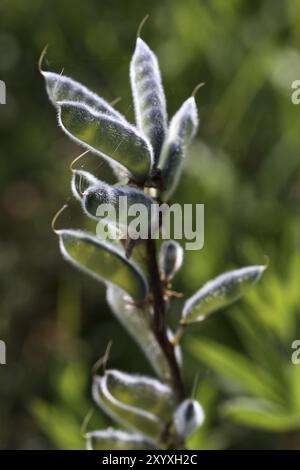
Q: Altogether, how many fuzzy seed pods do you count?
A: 14